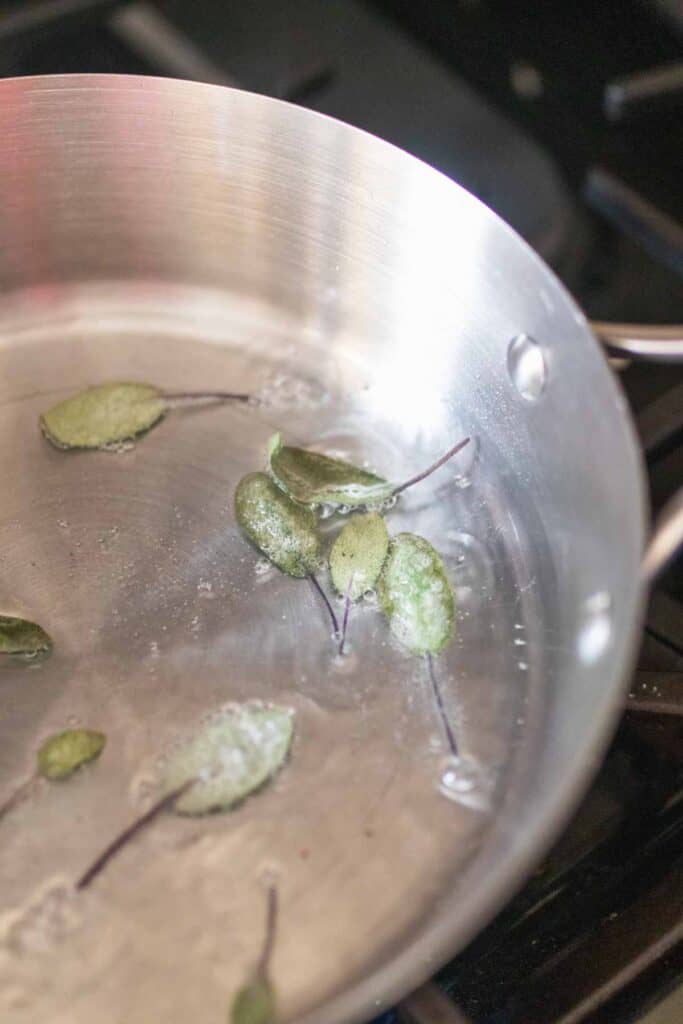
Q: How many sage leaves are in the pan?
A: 9